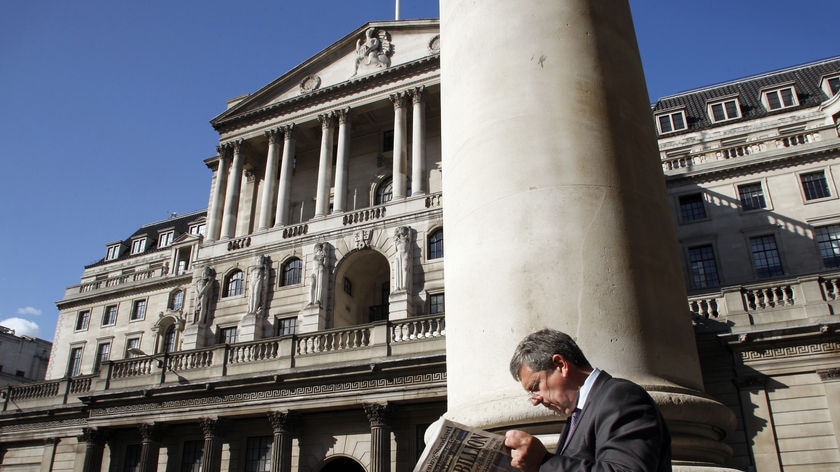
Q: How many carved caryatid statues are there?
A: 4